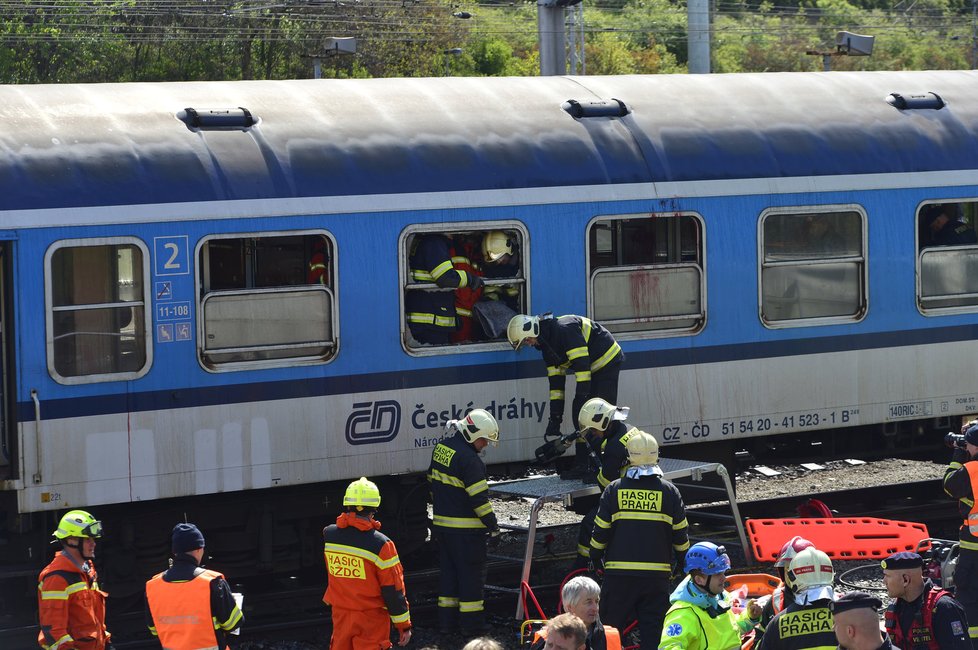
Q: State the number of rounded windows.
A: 6